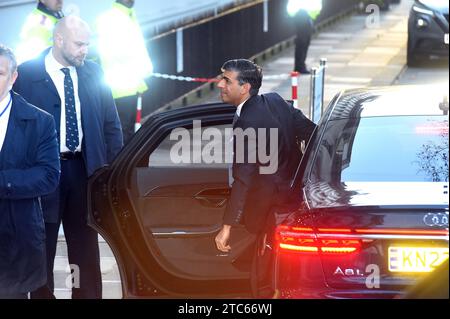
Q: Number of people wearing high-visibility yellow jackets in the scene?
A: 3